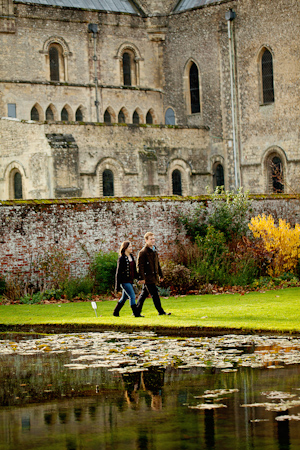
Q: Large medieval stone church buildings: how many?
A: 1